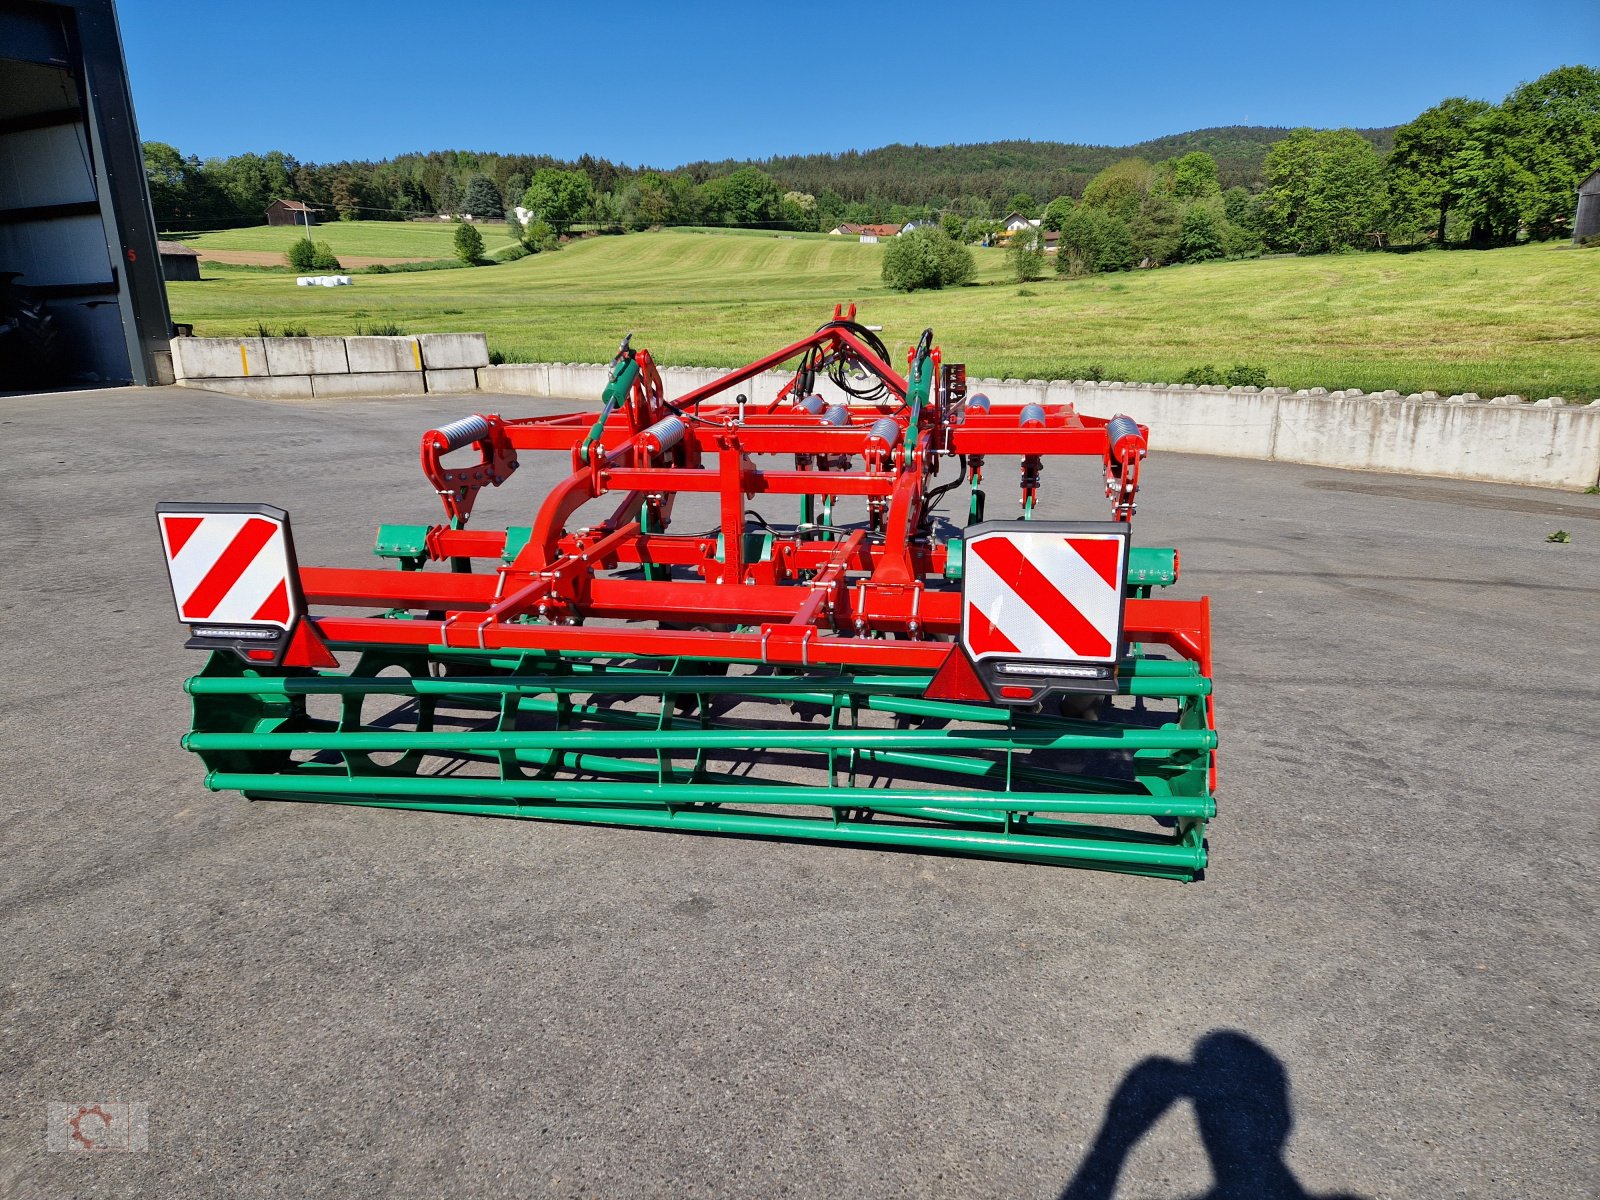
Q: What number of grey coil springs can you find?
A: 8